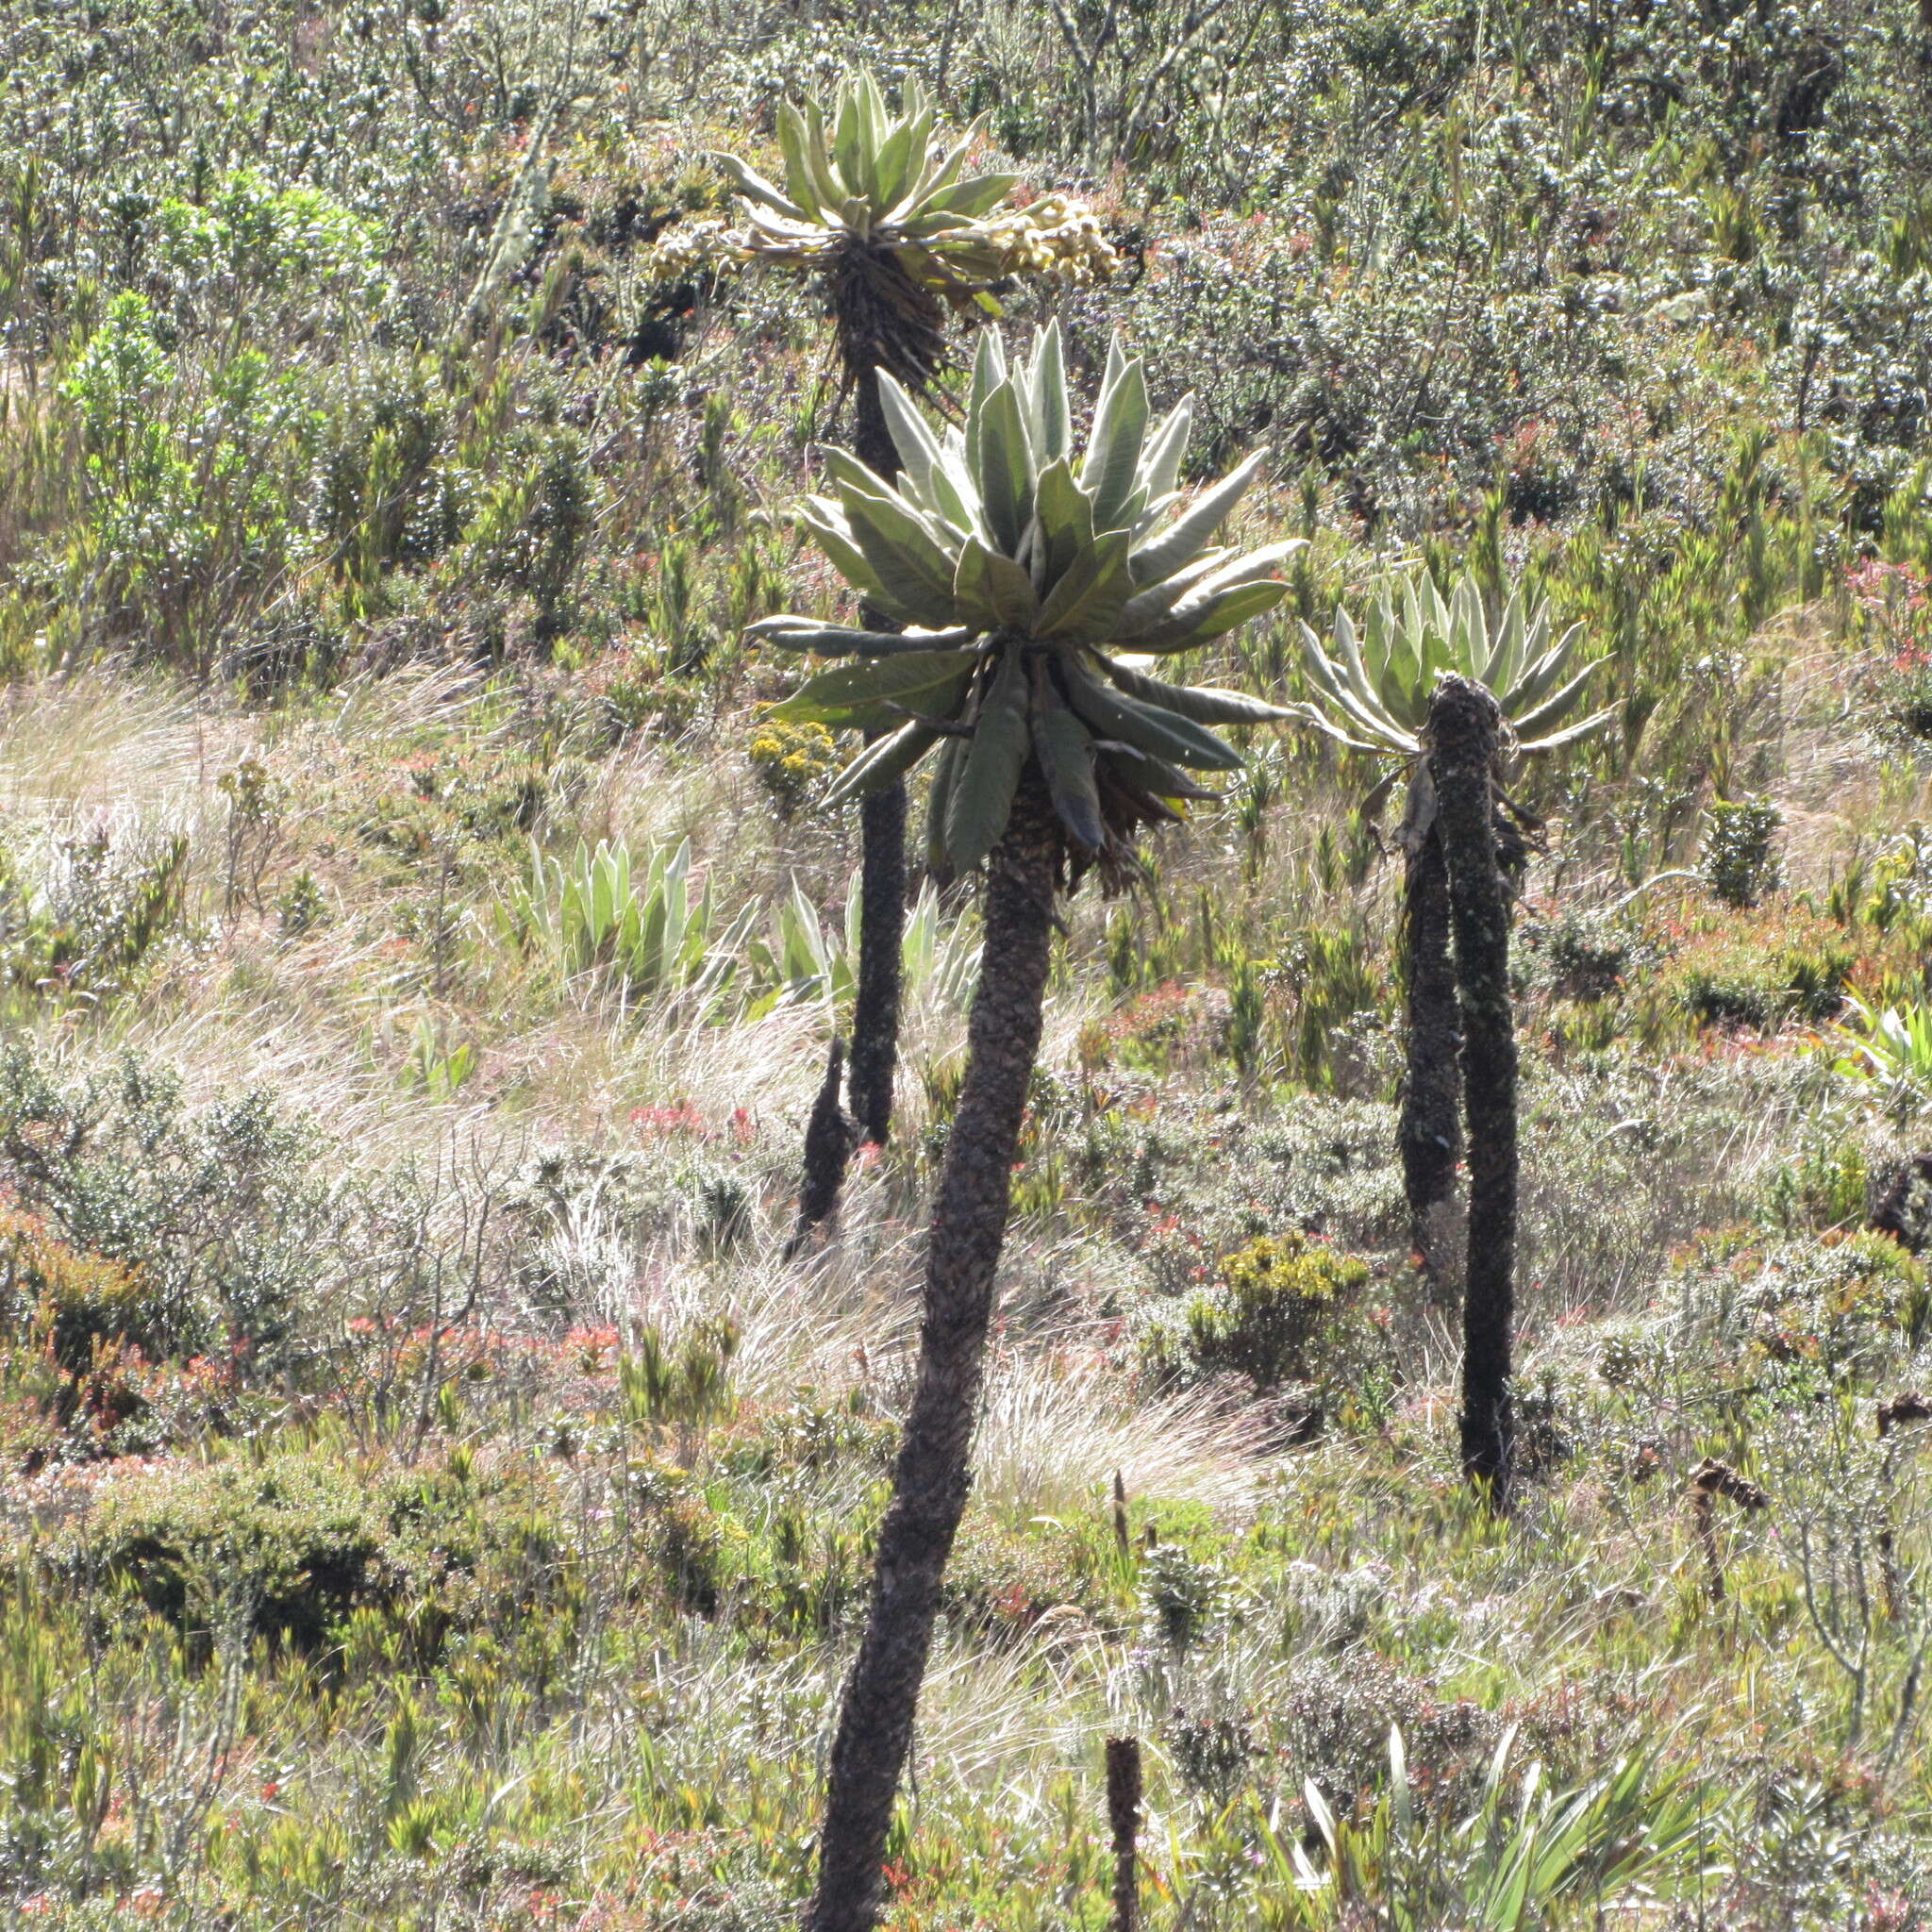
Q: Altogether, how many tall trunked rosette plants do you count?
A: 3